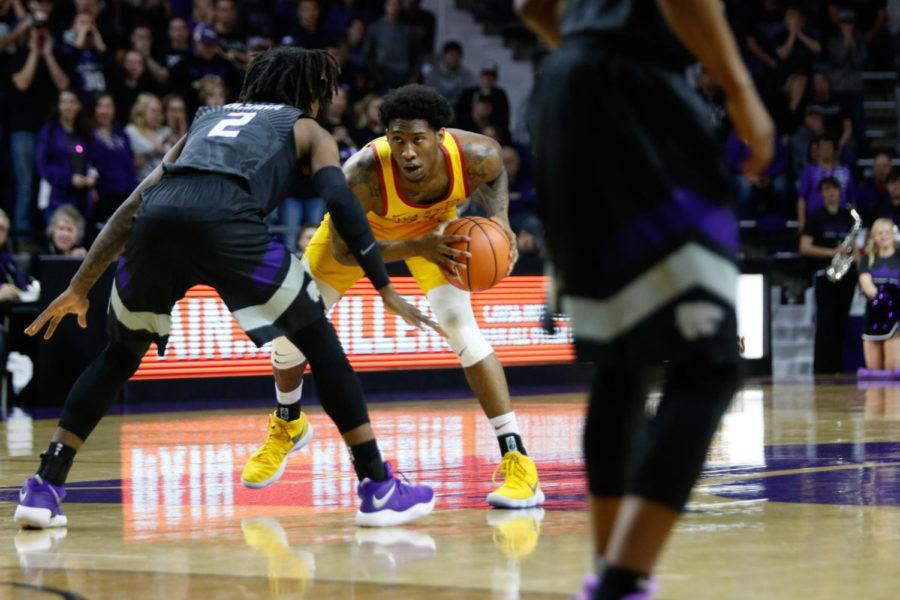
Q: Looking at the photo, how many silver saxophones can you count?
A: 1